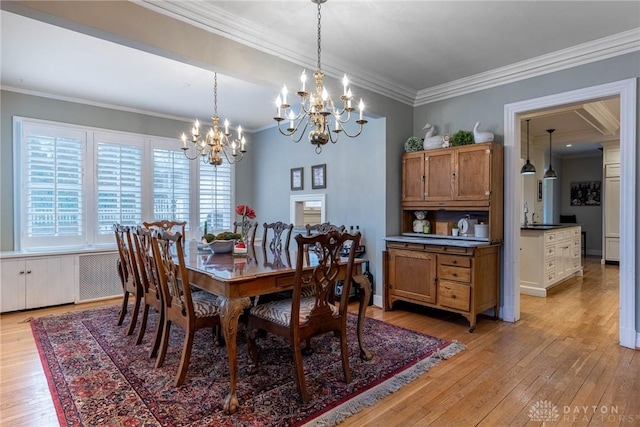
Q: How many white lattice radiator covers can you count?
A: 1